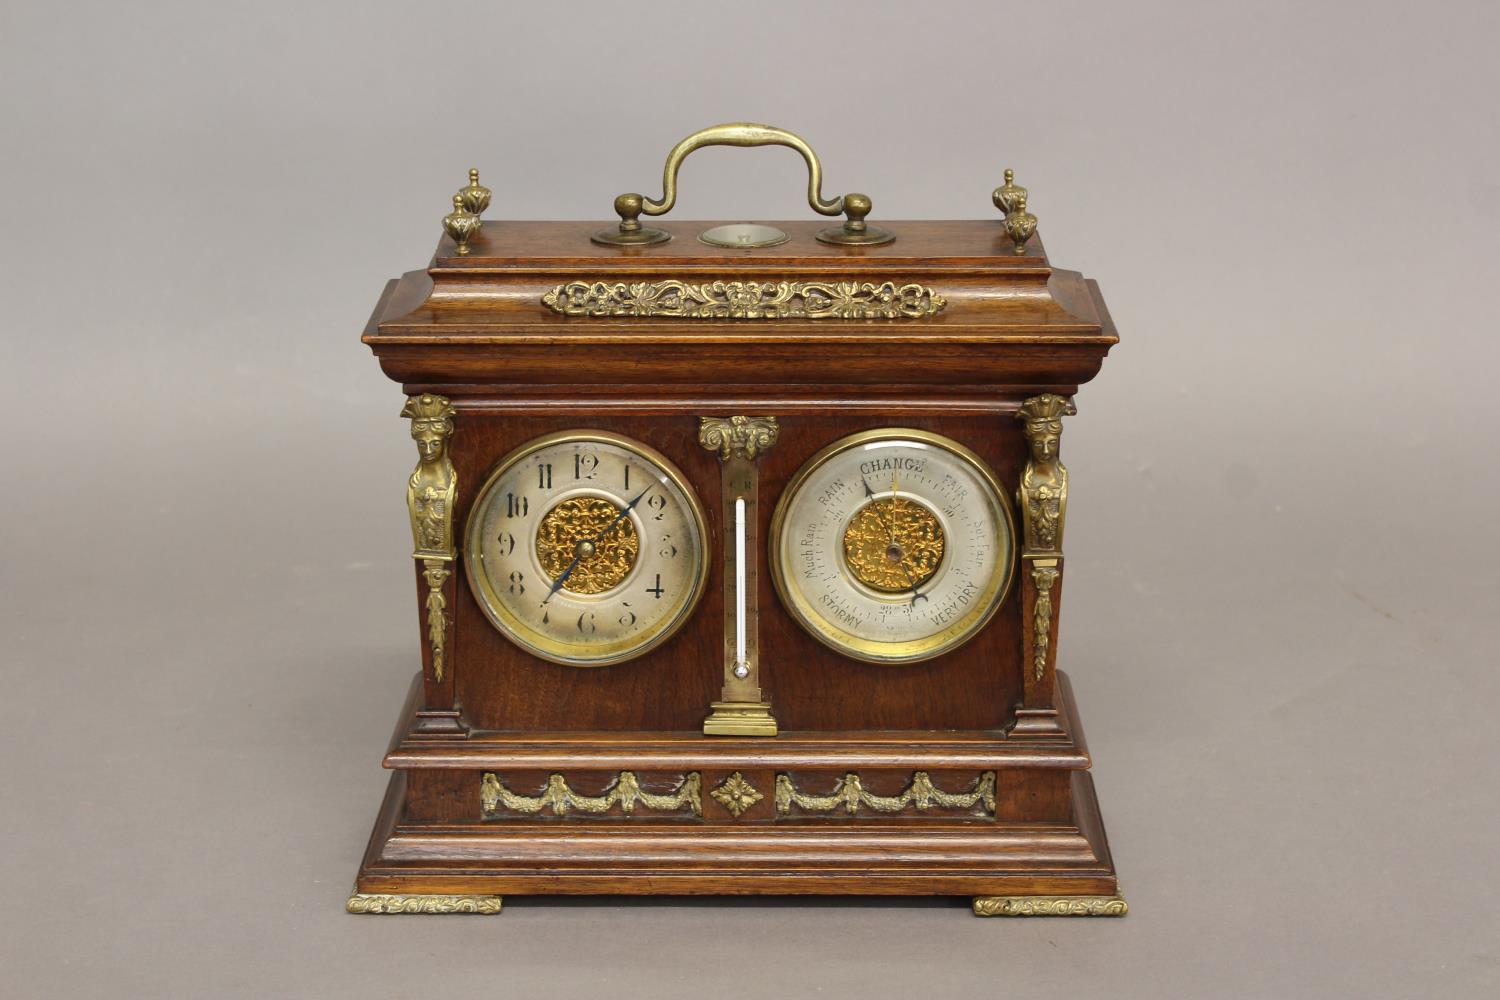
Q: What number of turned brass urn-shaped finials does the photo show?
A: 4